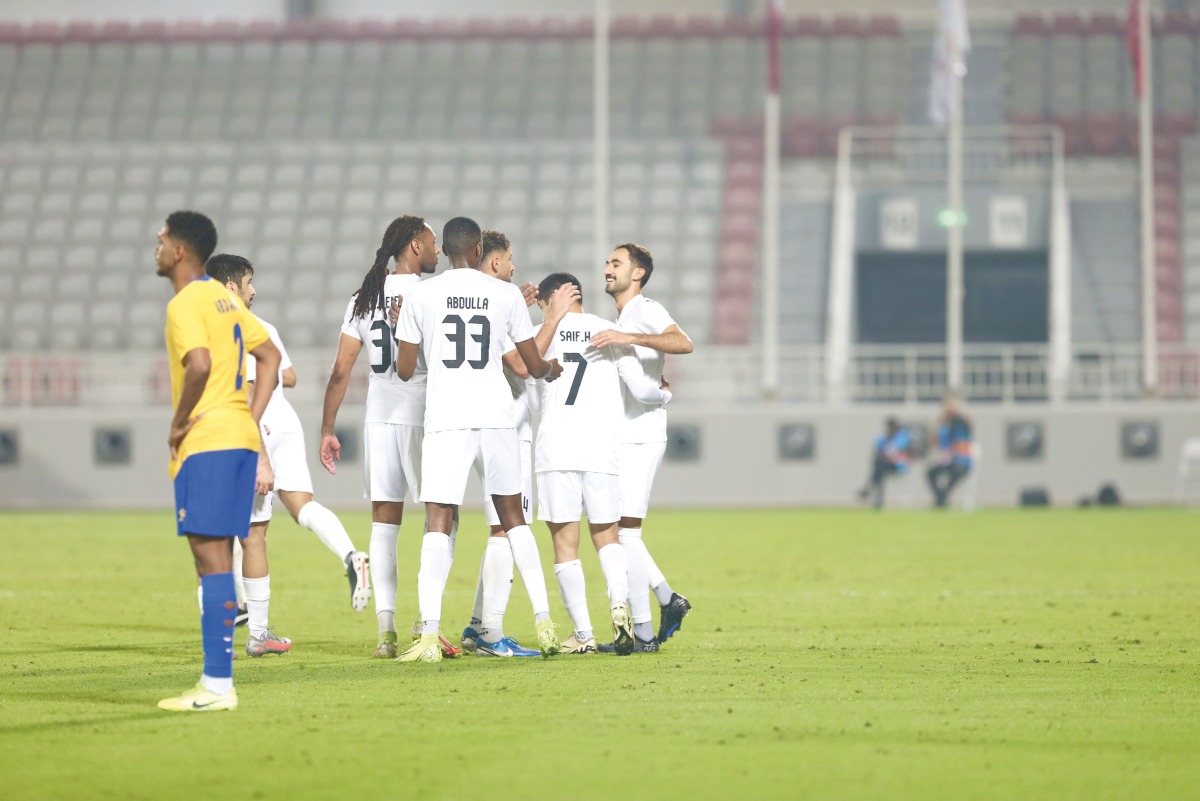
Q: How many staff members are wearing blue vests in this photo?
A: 2